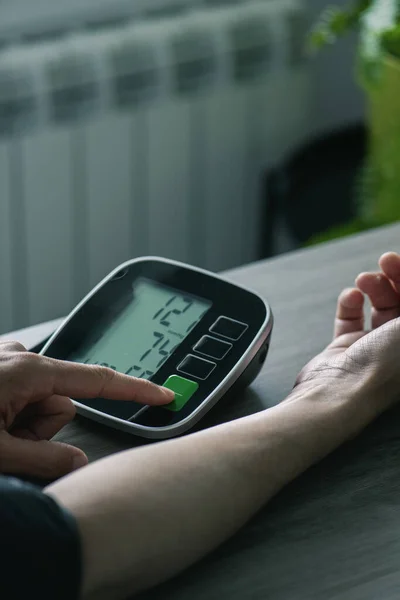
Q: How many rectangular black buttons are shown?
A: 3